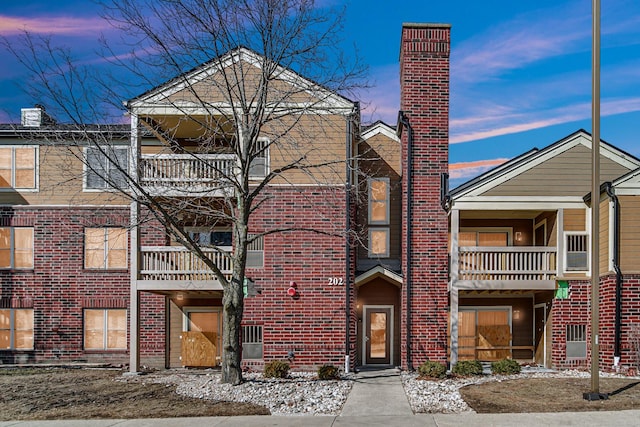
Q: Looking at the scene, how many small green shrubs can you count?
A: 5